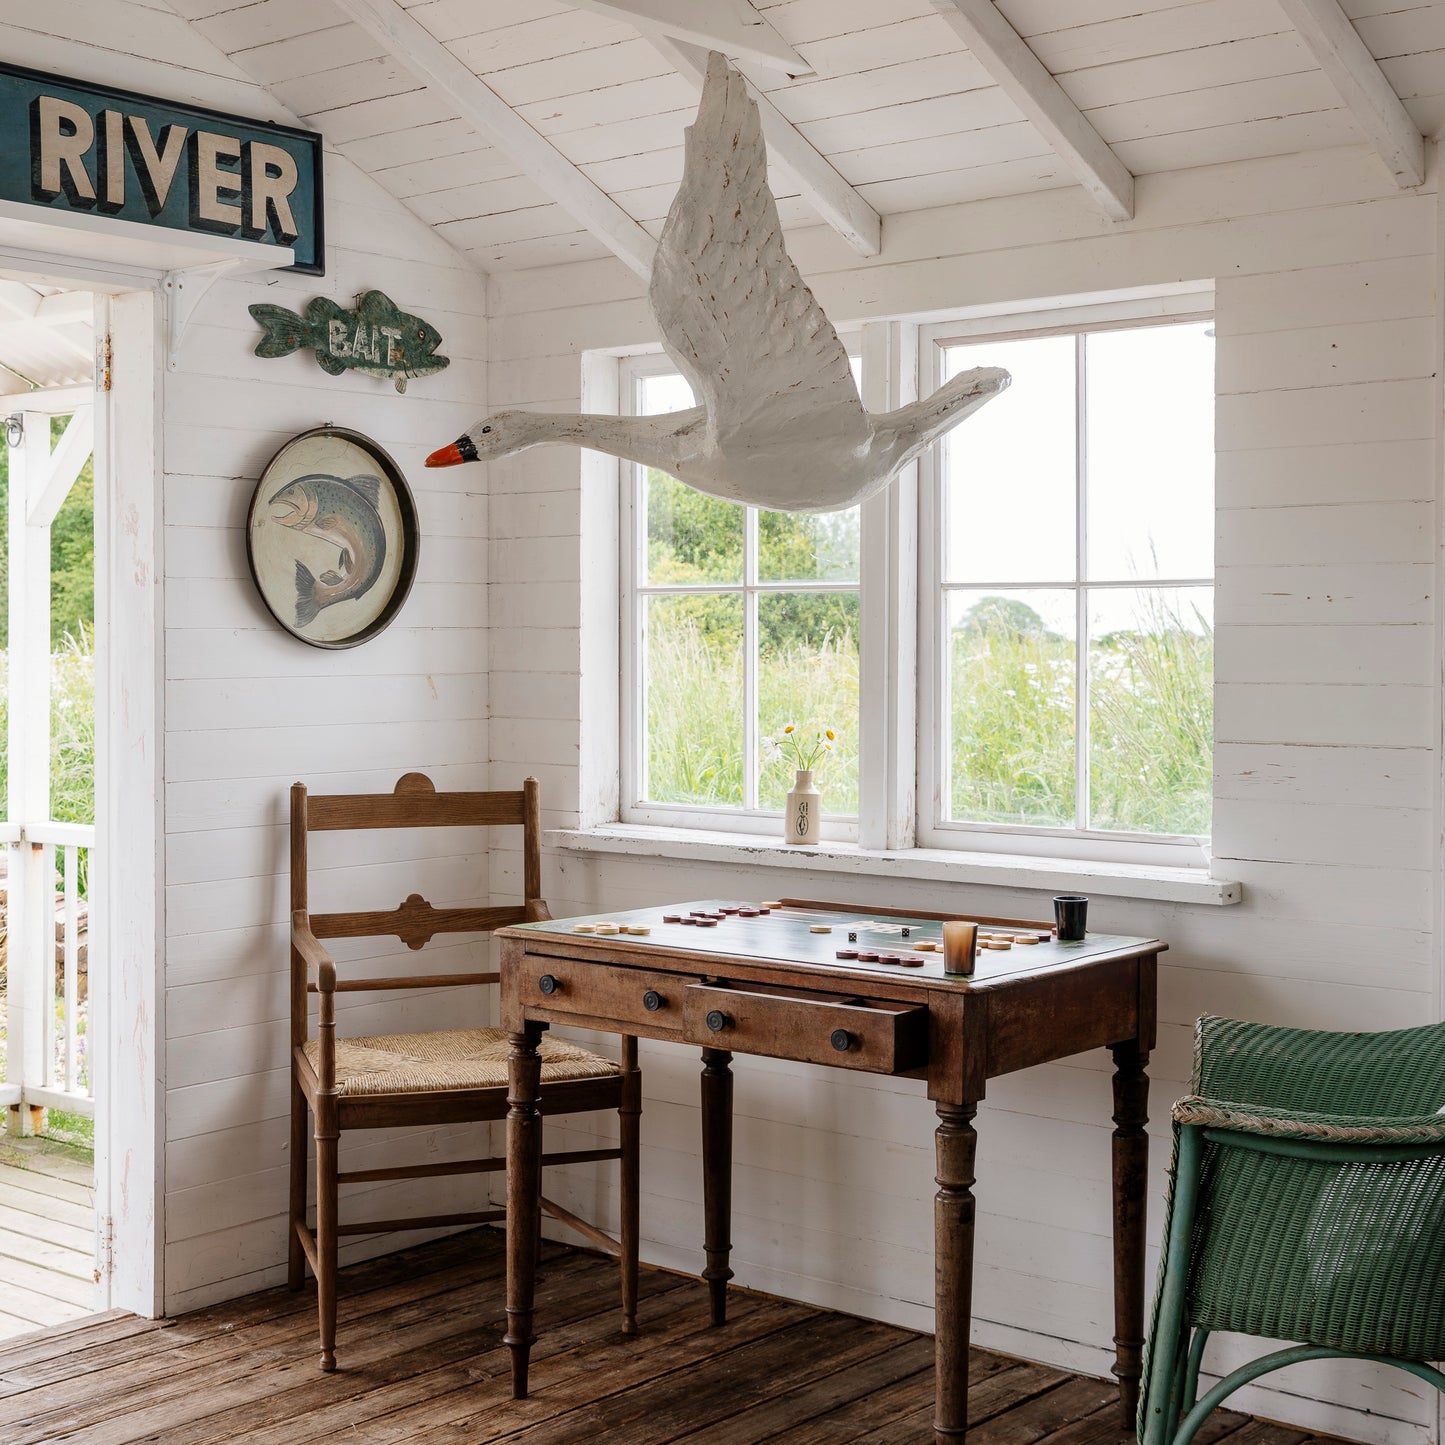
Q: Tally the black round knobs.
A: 4